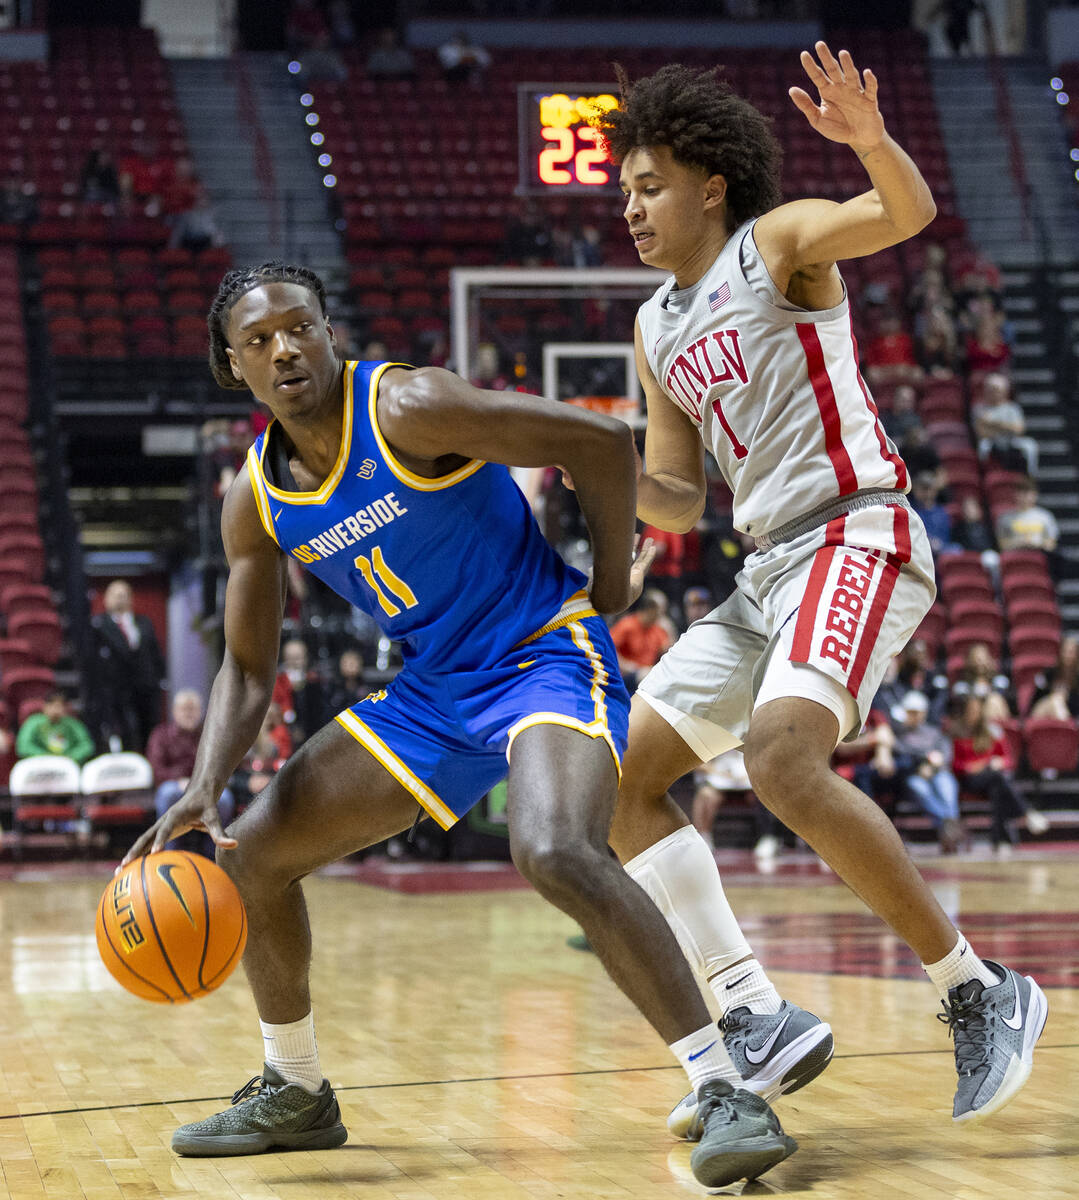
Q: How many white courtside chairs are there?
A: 2